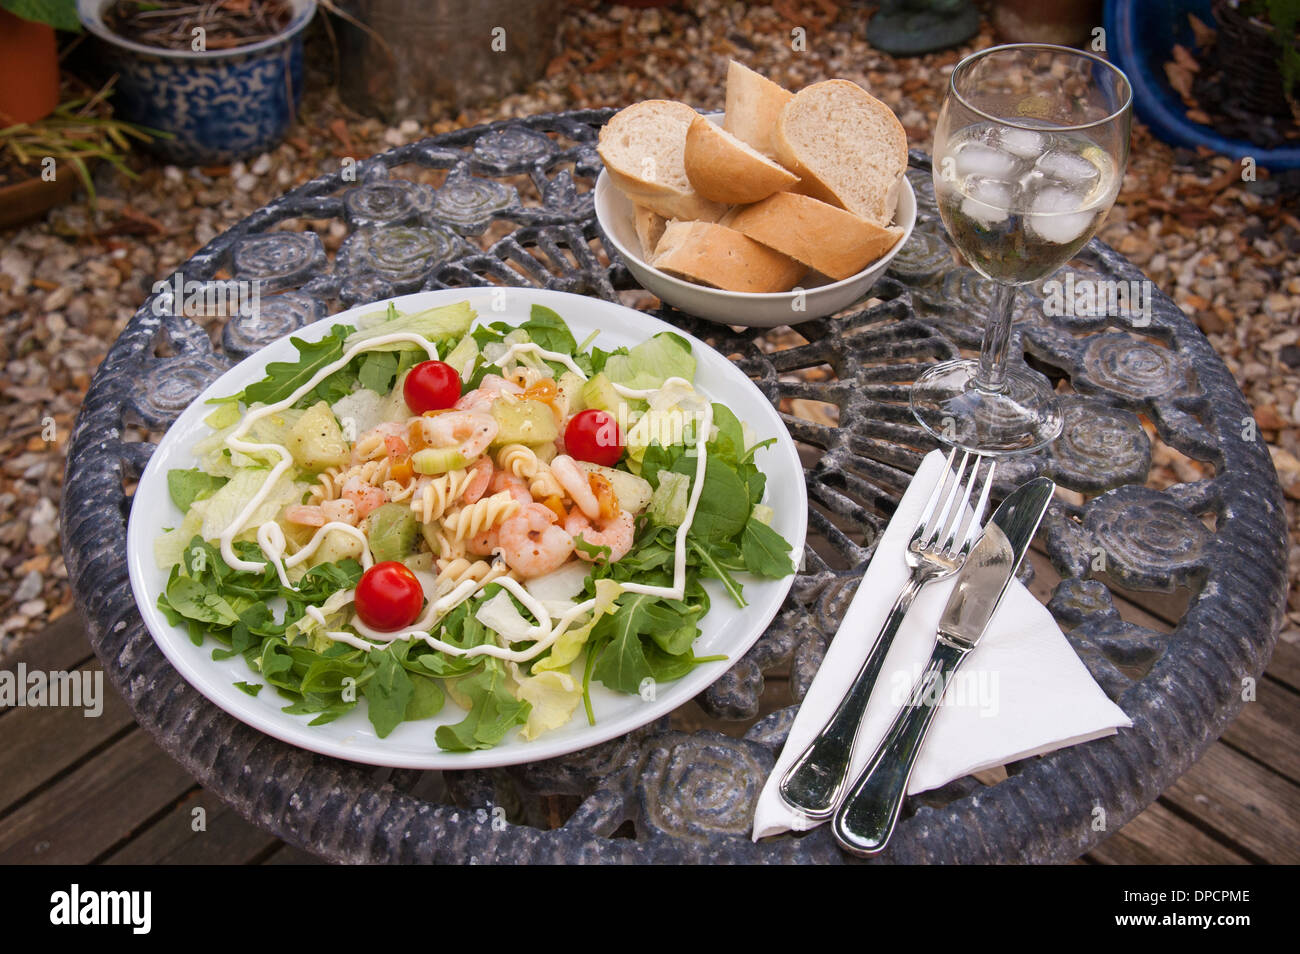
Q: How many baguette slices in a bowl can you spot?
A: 7